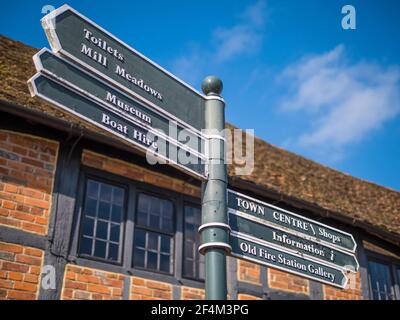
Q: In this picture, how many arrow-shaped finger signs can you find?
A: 6